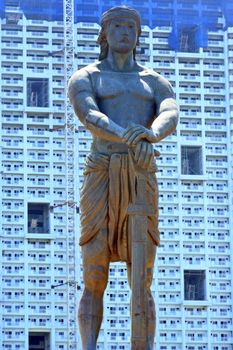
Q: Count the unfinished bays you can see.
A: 6